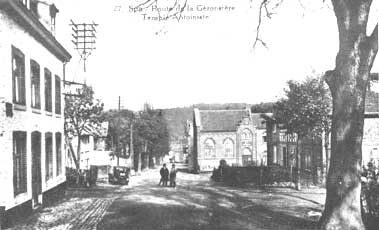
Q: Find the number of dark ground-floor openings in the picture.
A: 4